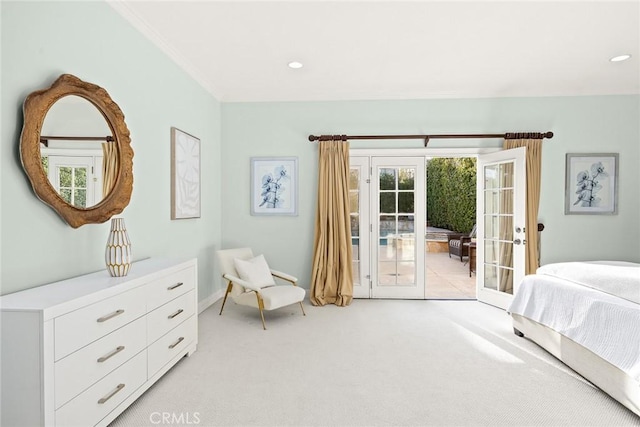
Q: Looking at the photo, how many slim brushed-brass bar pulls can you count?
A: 6